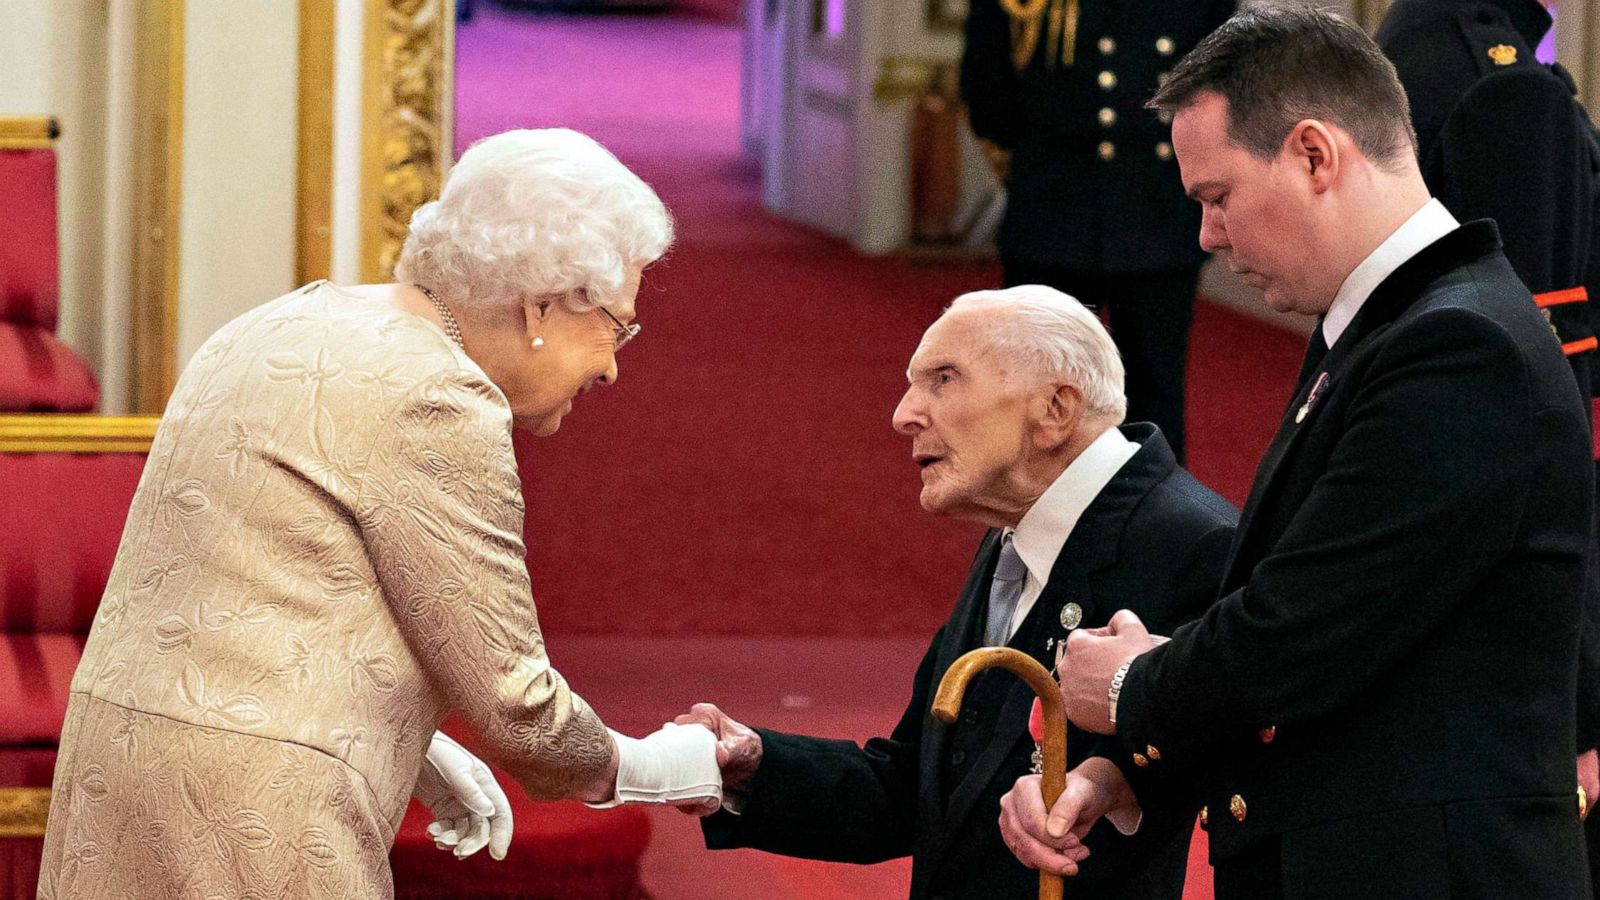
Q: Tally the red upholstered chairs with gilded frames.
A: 2